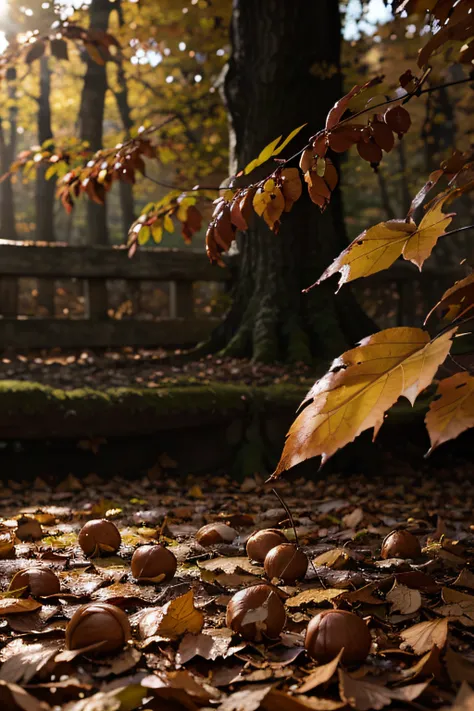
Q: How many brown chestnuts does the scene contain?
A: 10